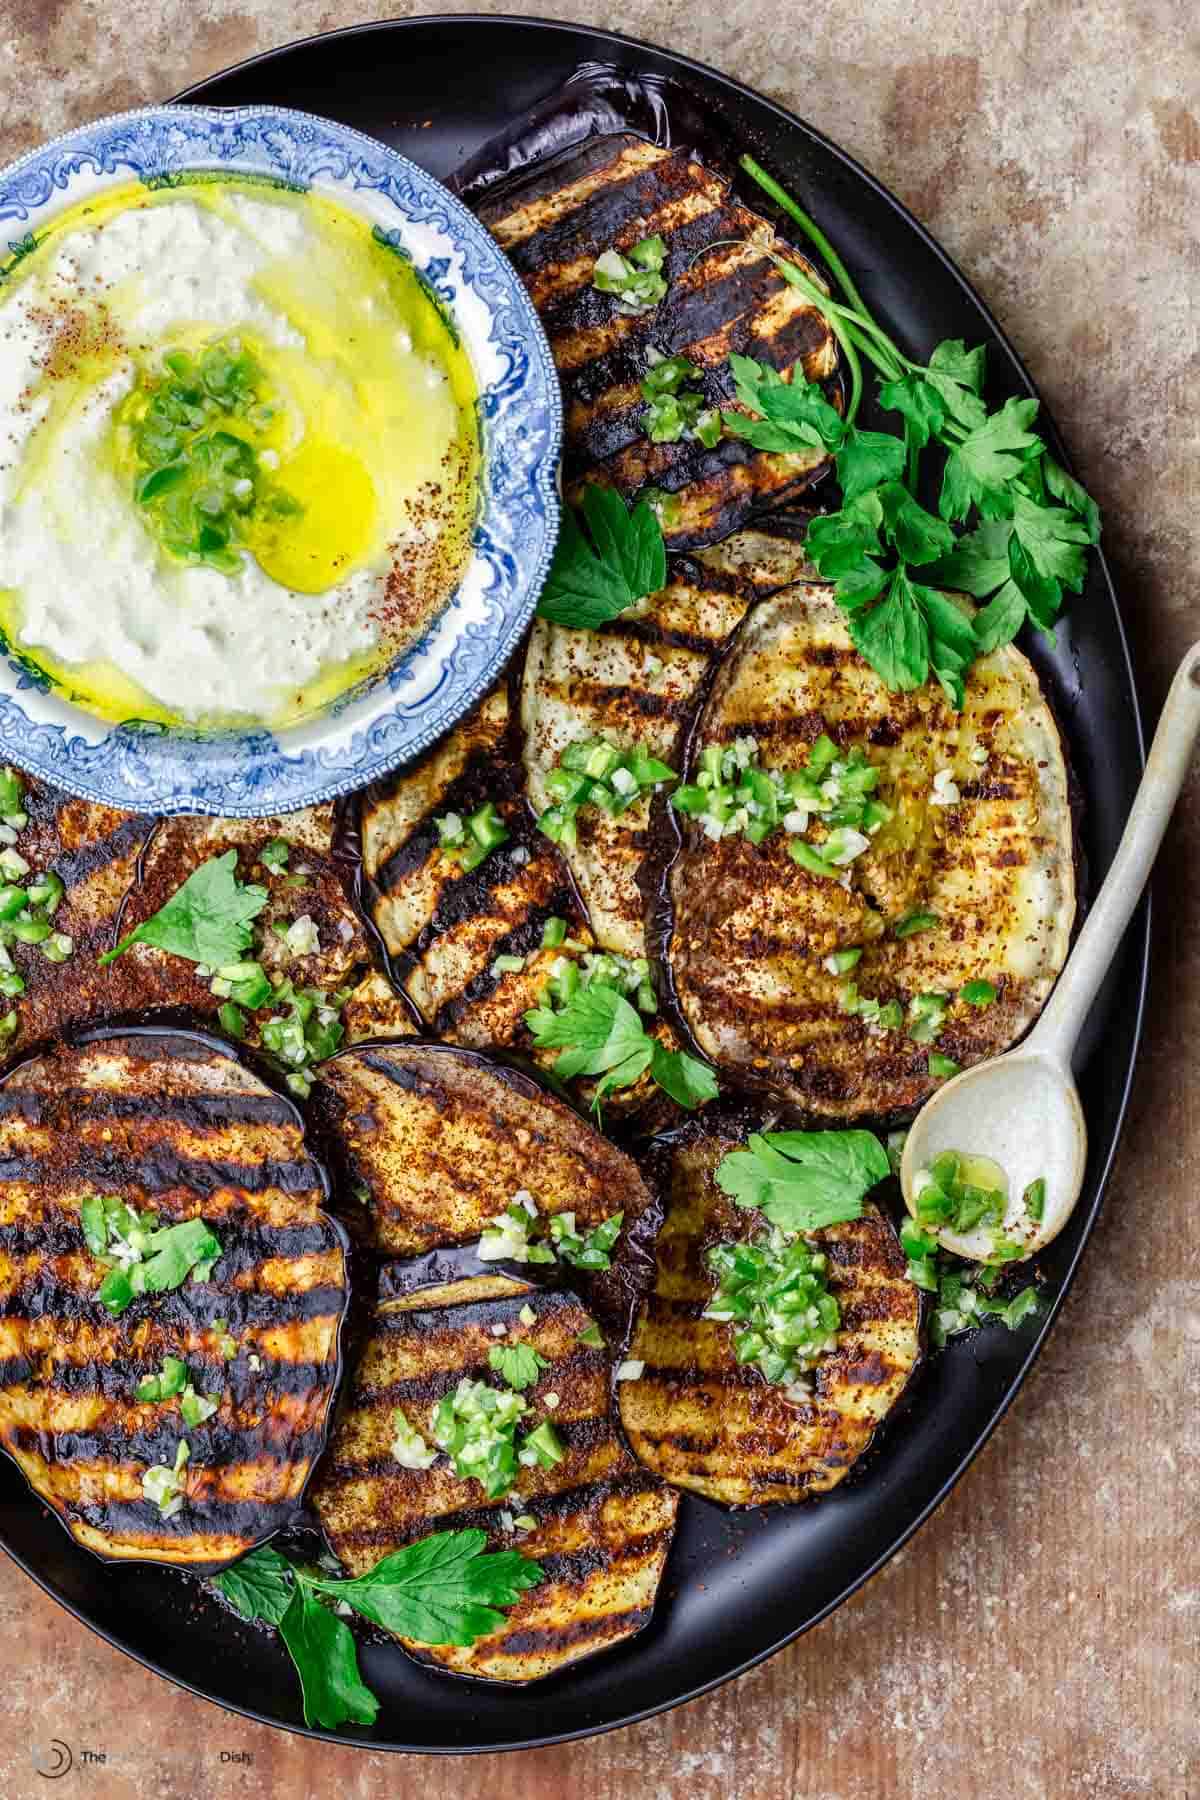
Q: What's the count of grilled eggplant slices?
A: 10